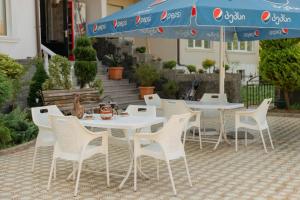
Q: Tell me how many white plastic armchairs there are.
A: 8